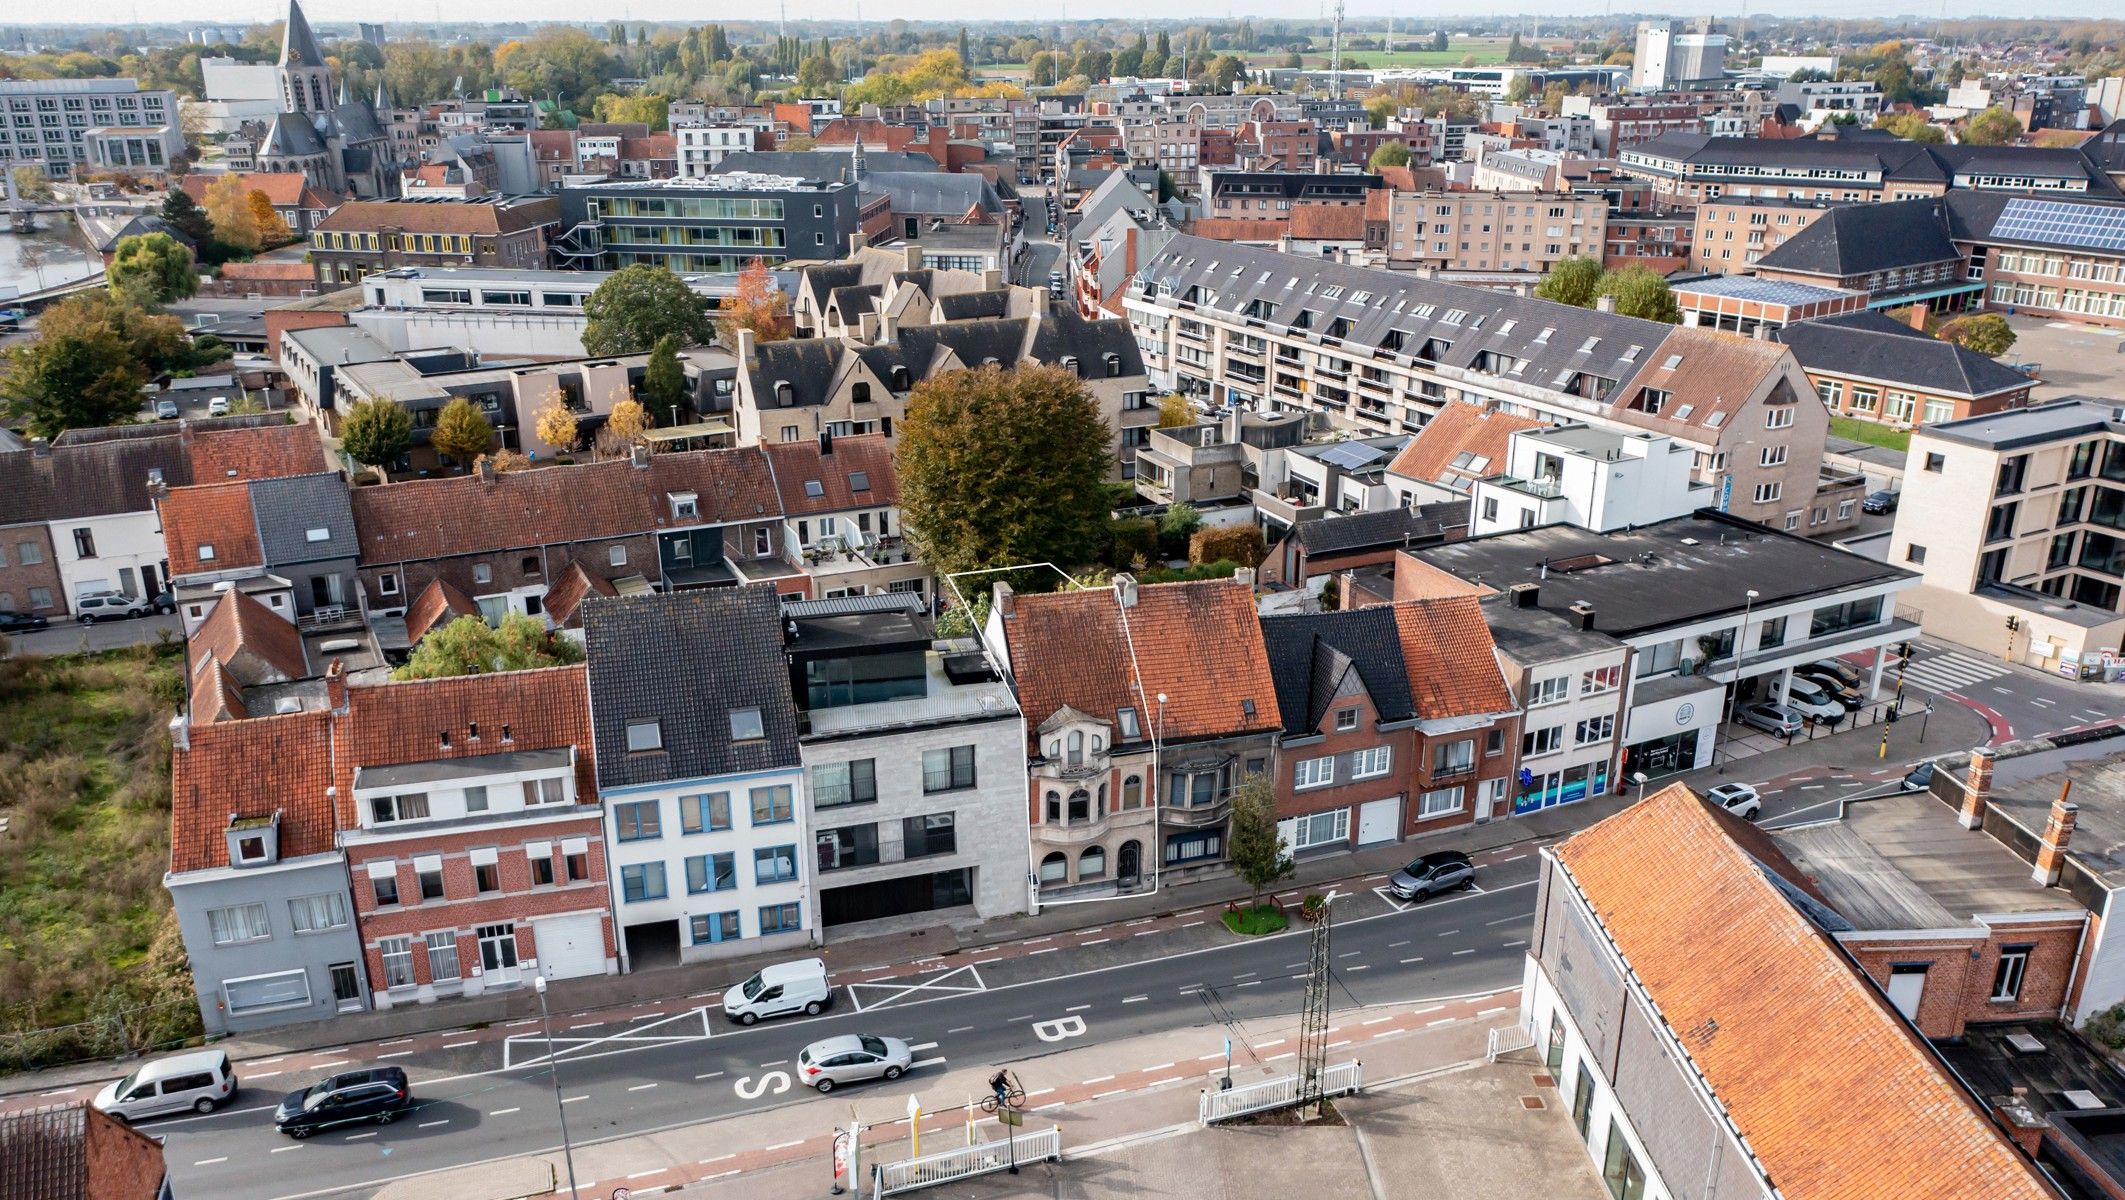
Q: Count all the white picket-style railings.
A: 3